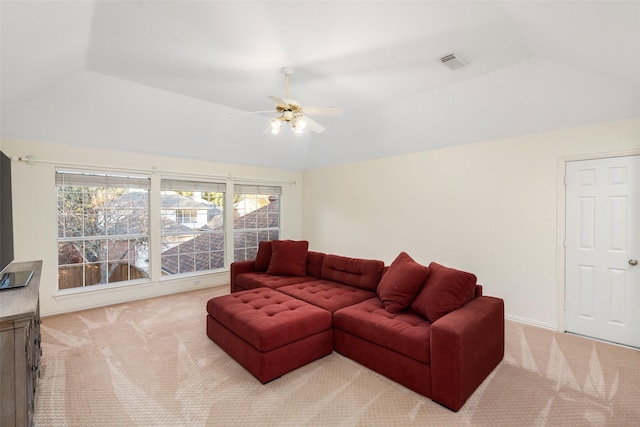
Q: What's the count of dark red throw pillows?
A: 4